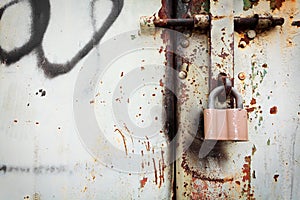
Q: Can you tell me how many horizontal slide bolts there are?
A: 1